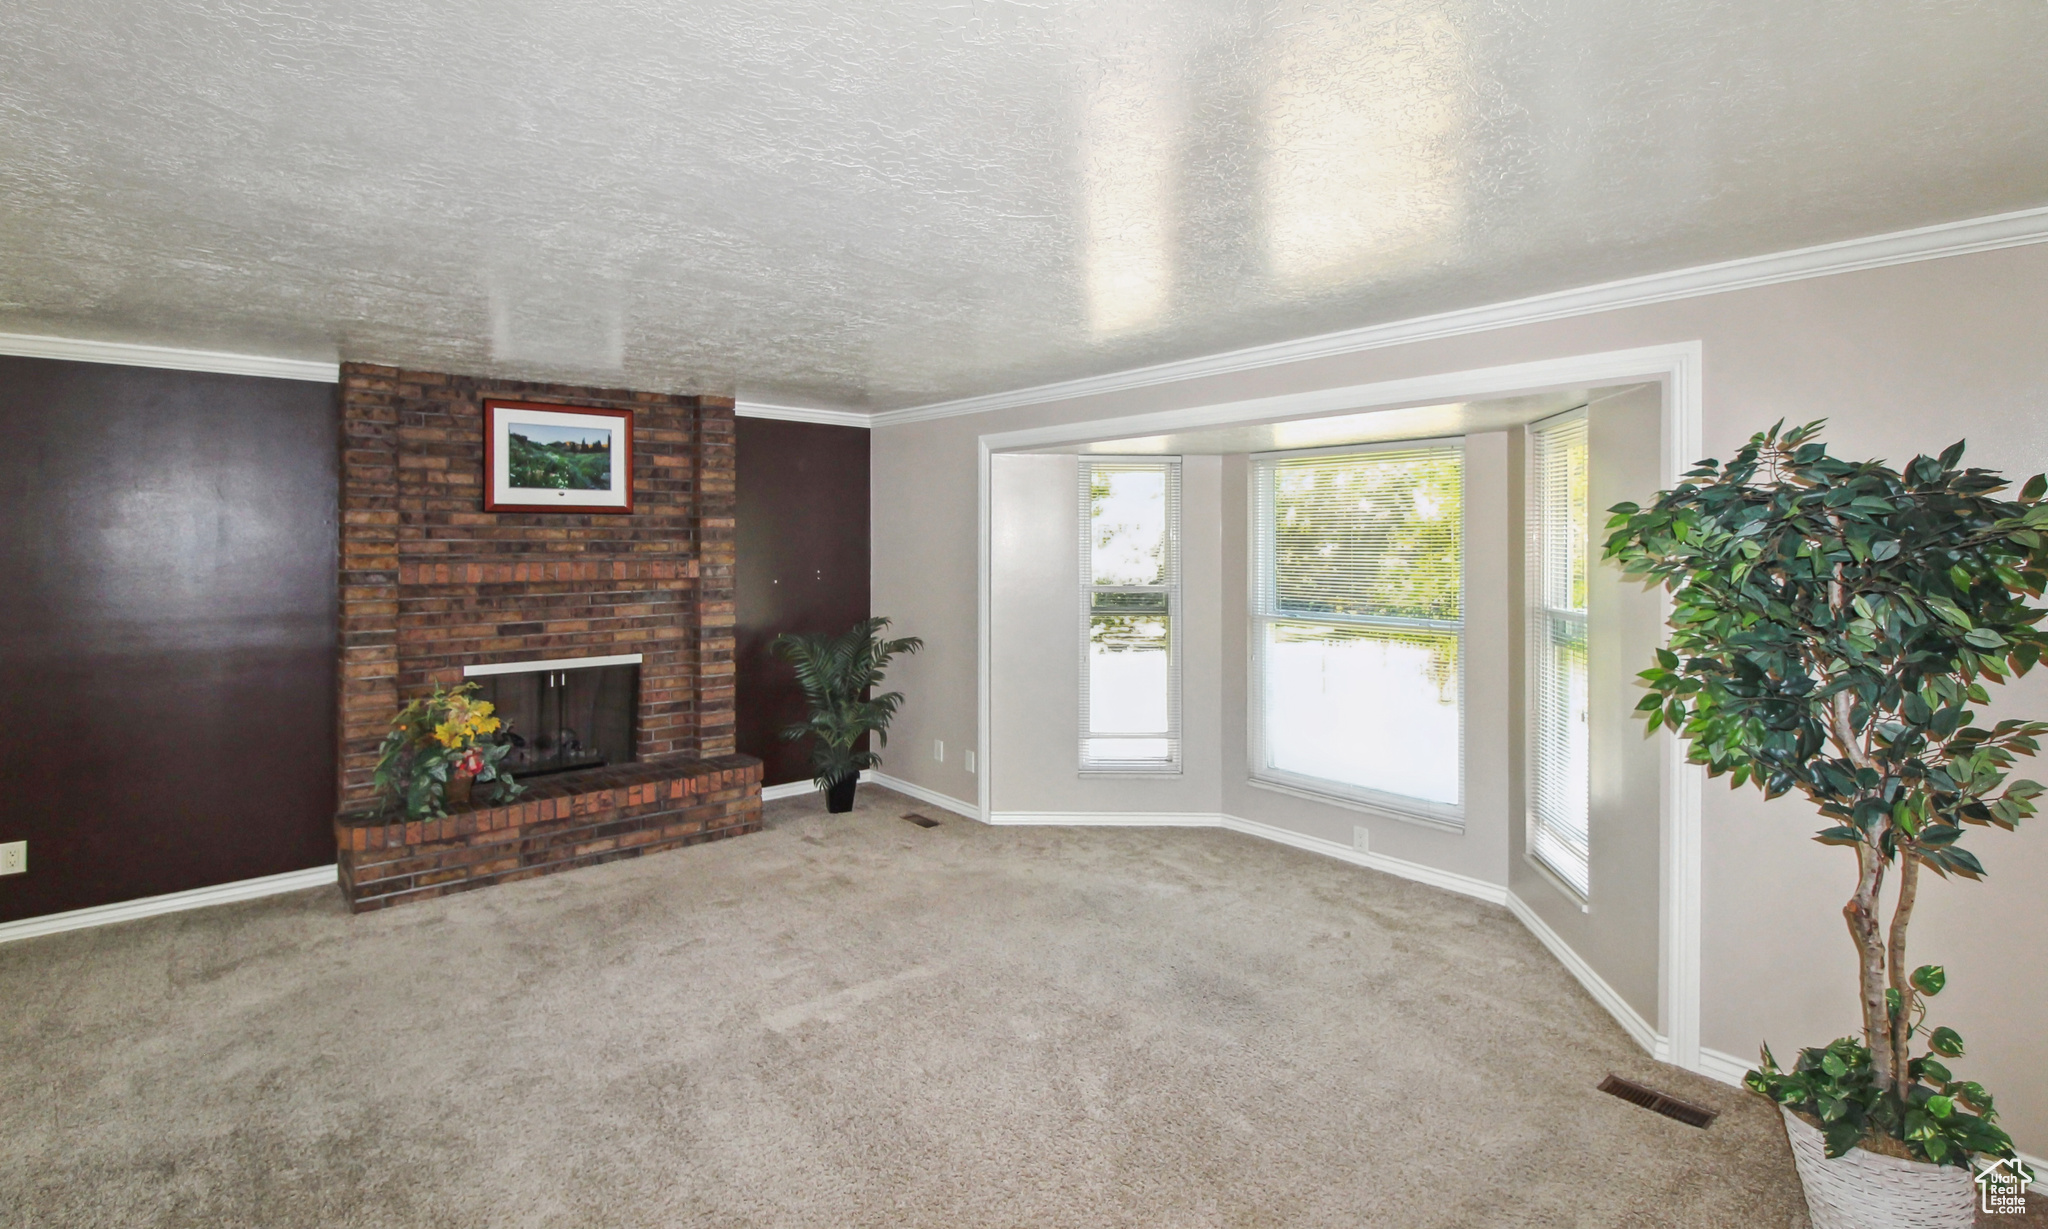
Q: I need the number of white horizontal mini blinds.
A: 3